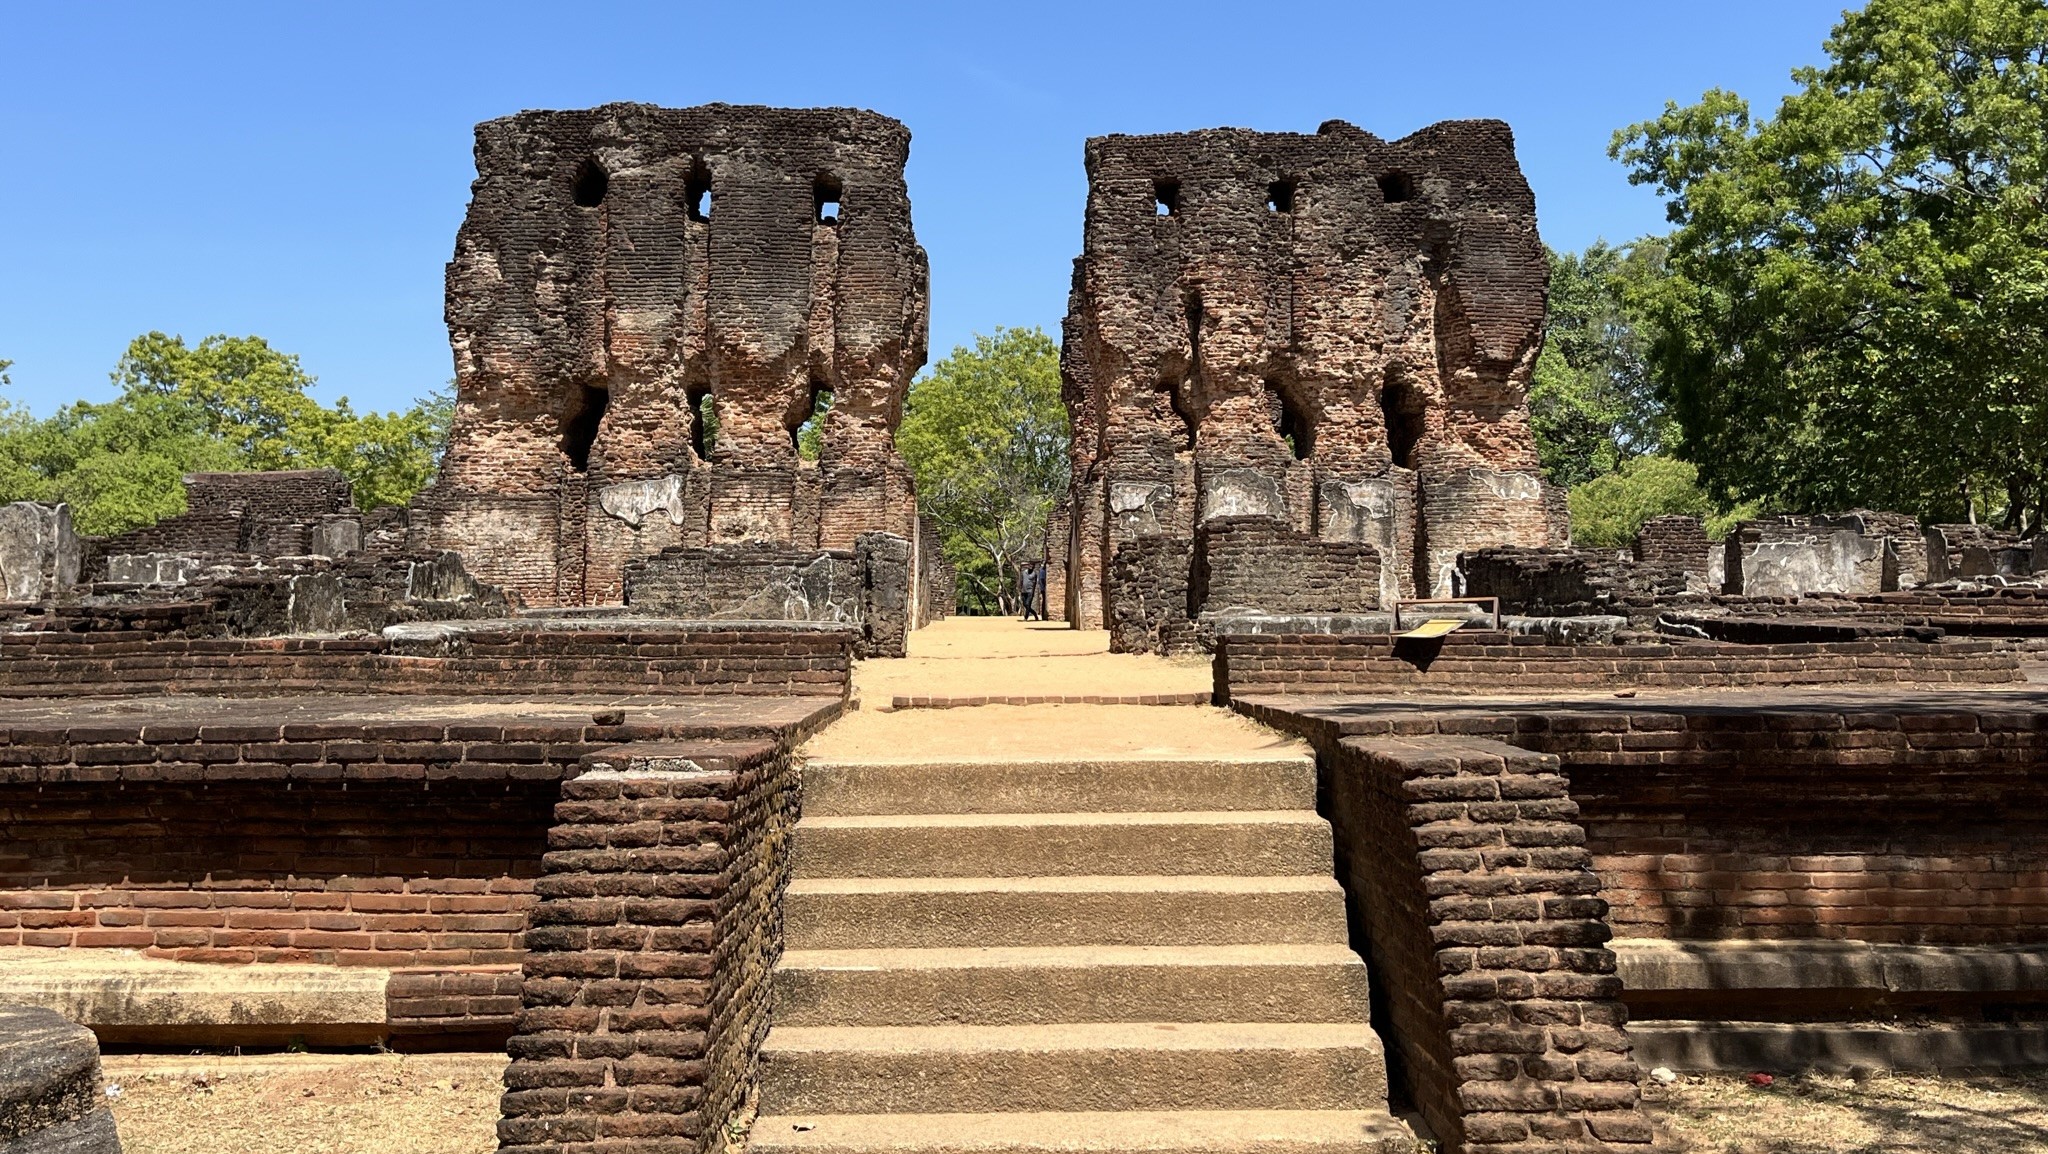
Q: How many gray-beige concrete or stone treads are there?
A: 6